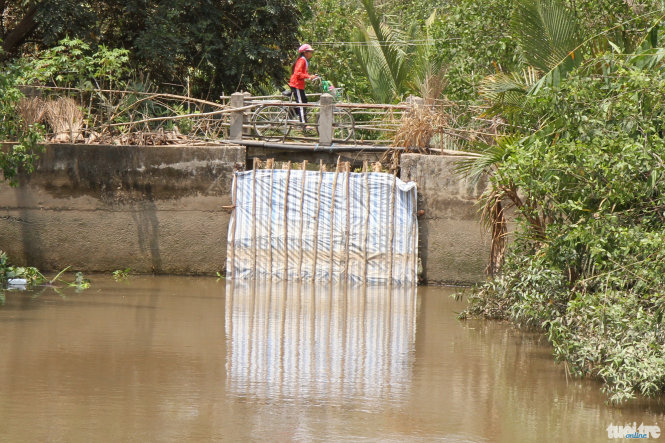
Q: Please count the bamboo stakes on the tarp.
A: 11